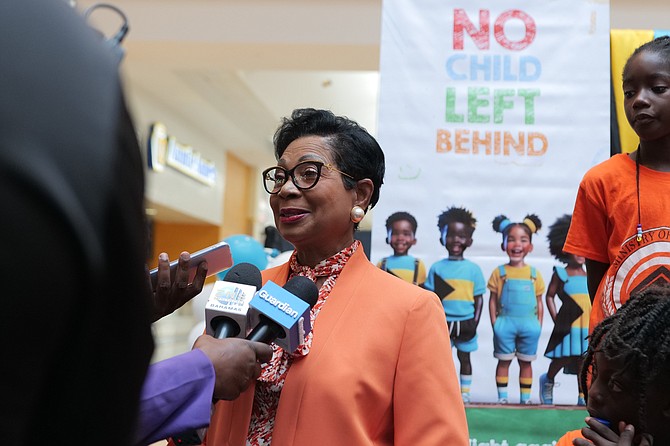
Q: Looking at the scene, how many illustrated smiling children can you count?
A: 3